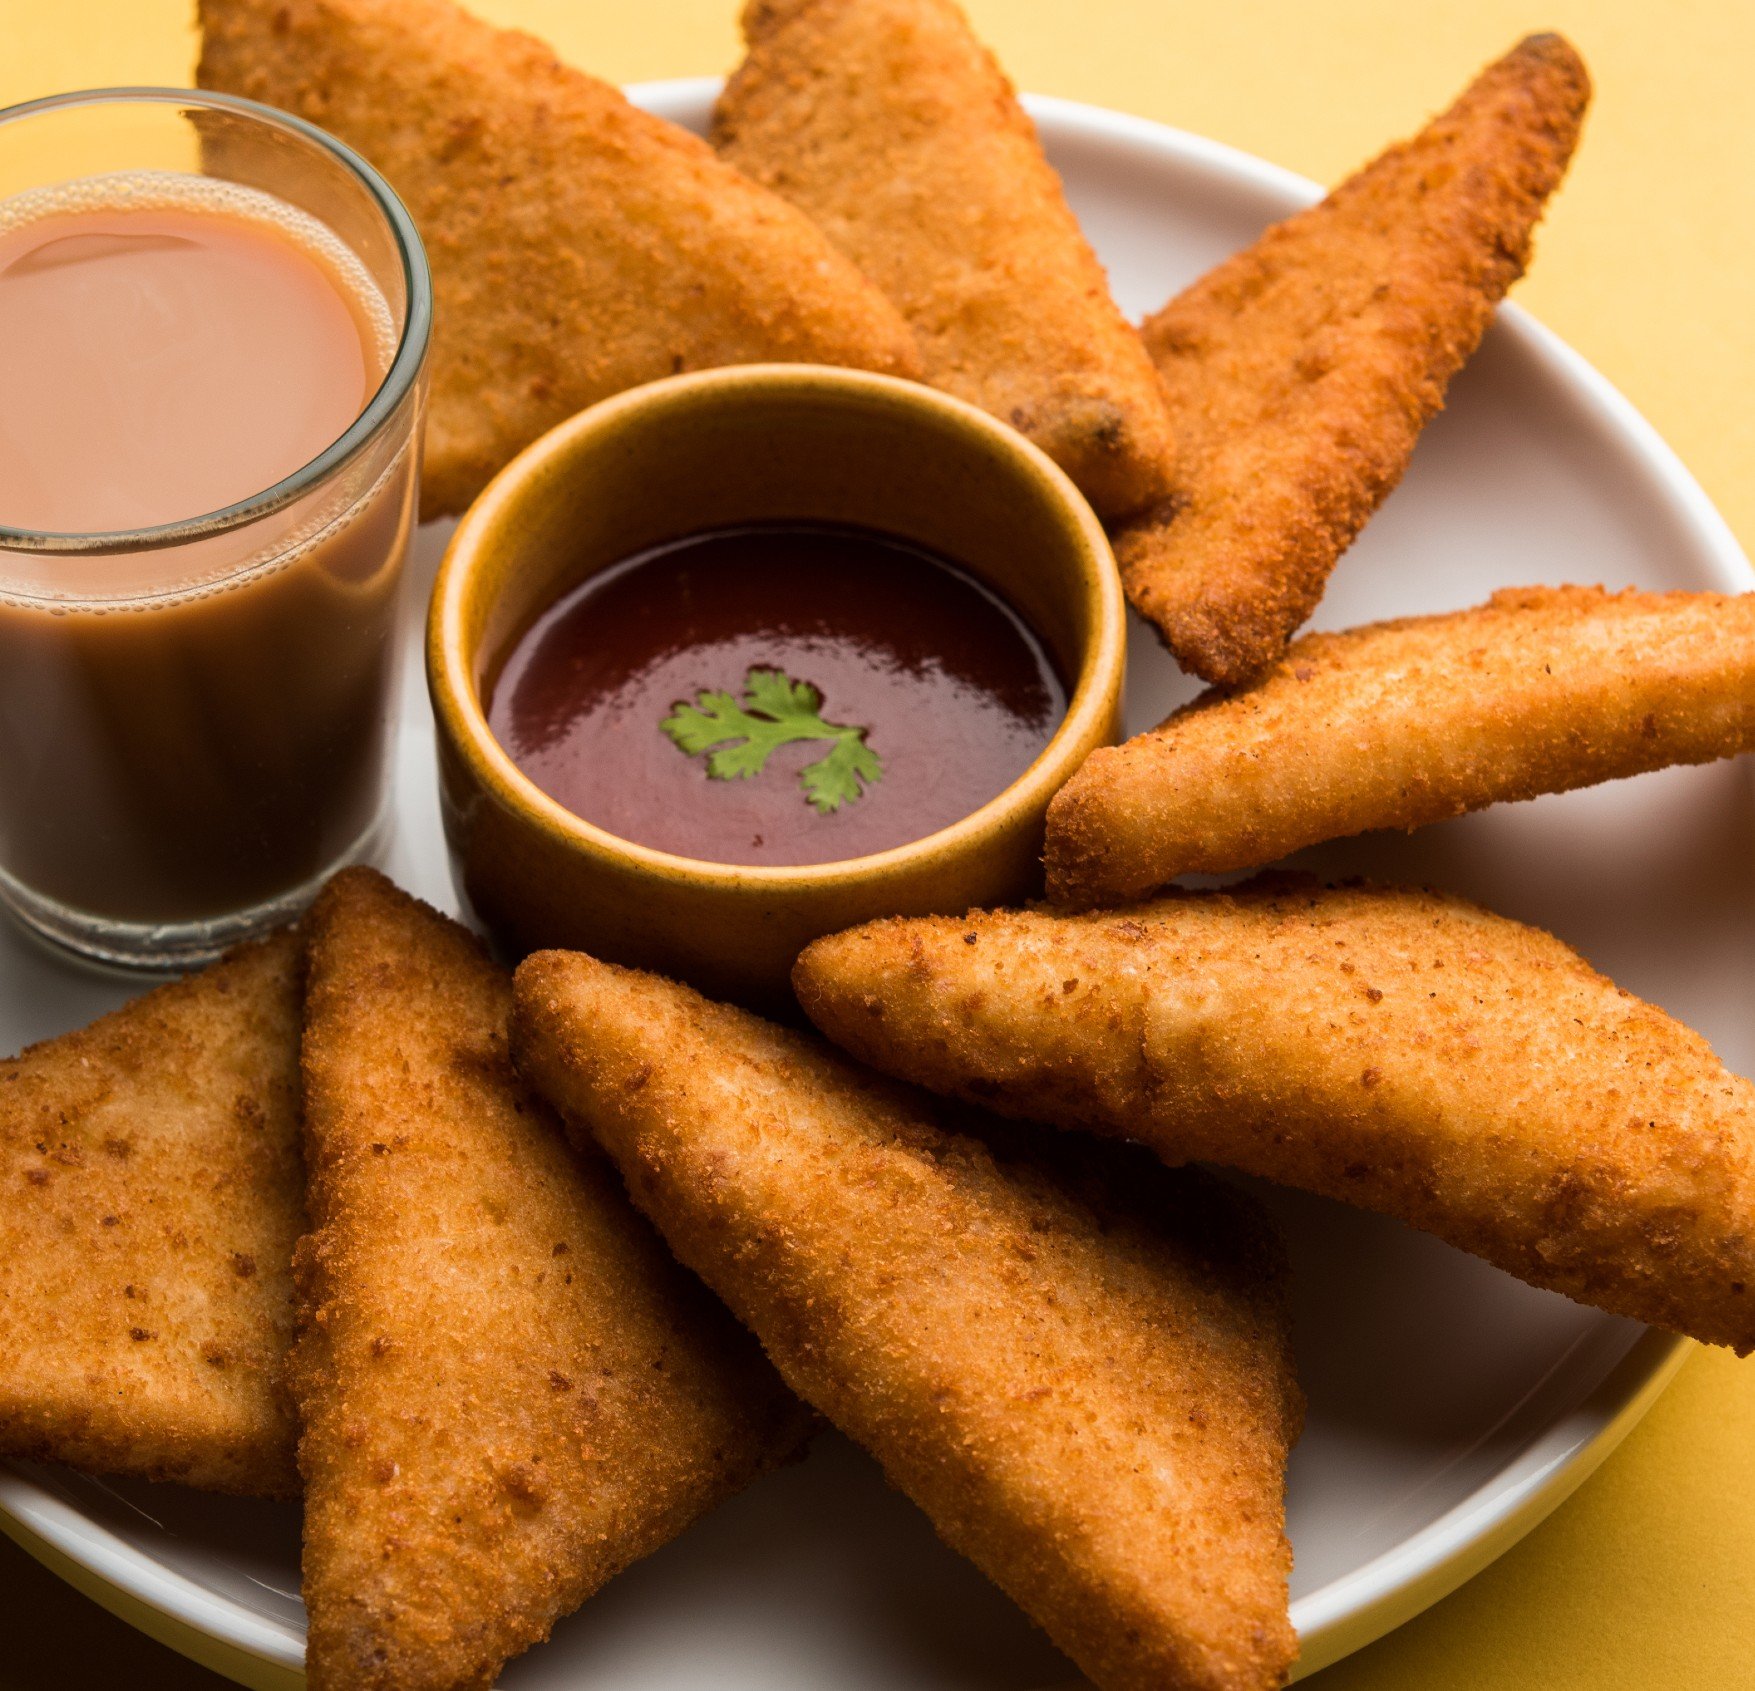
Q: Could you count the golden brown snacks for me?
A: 8